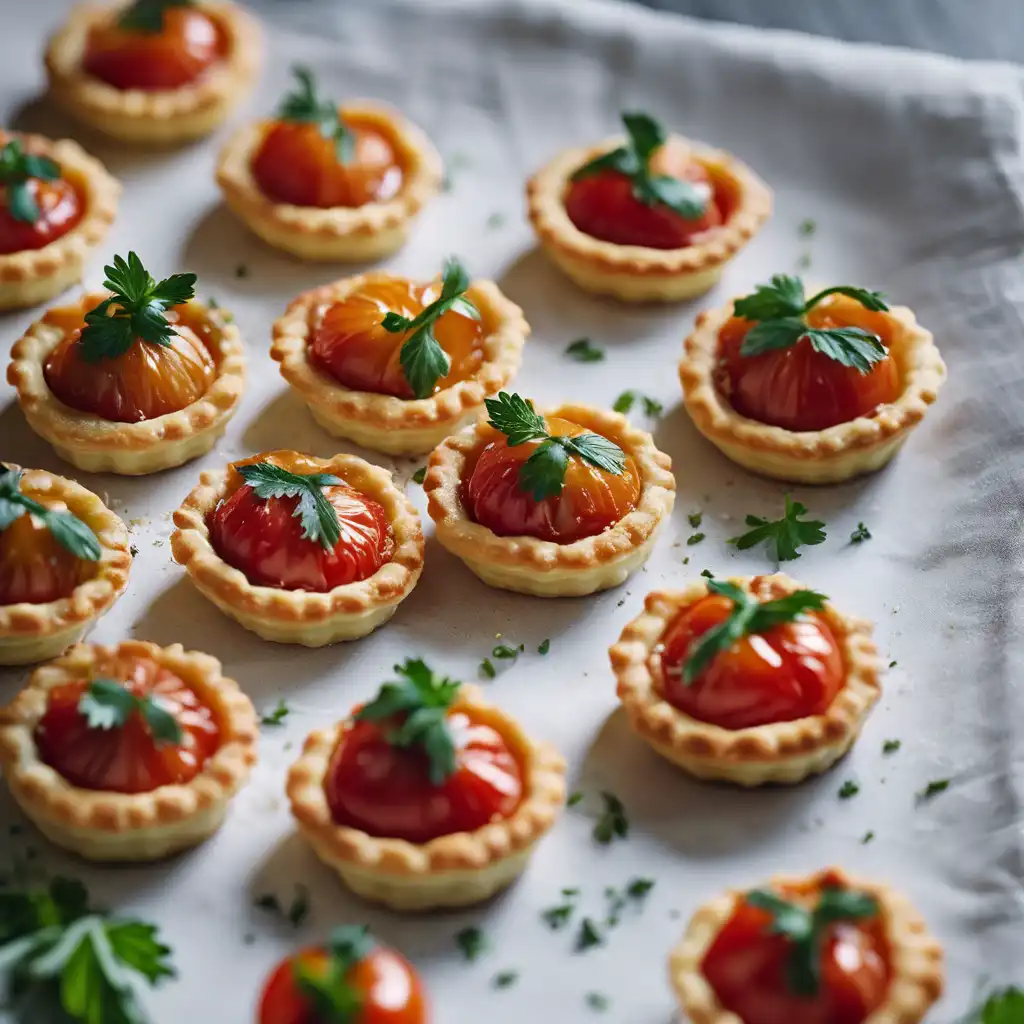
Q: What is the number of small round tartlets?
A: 14